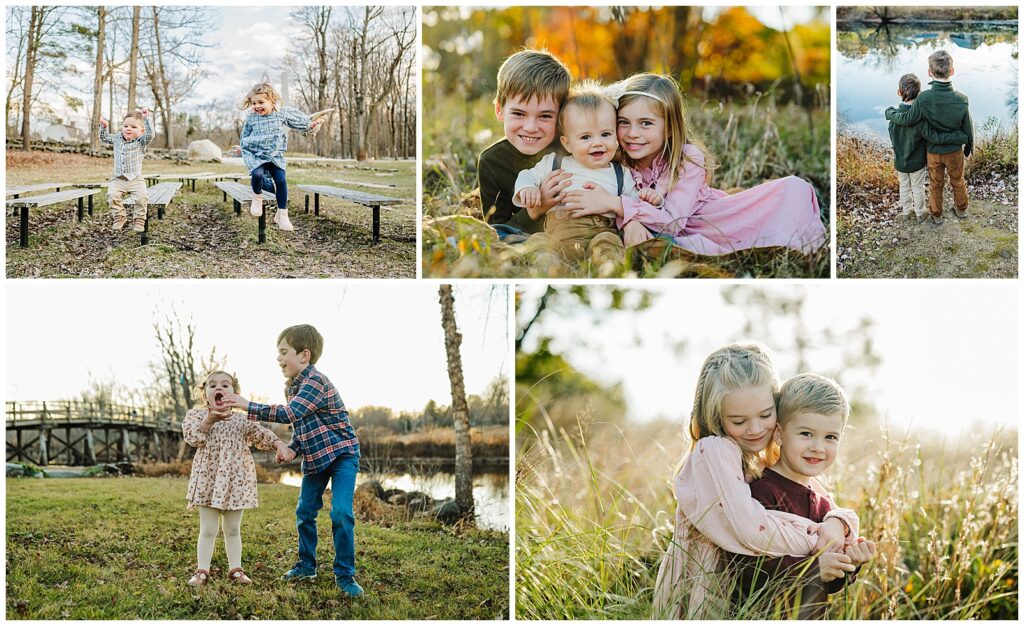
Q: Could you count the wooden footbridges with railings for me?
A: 1